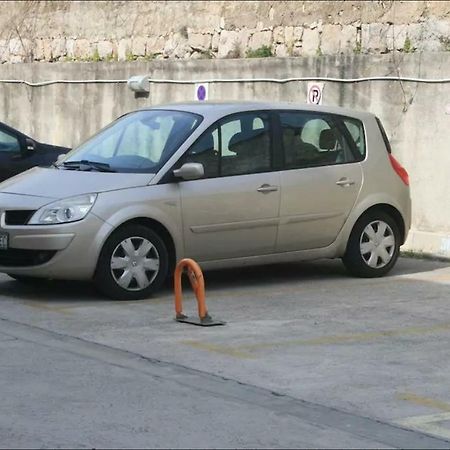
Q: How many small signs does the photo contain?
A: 2